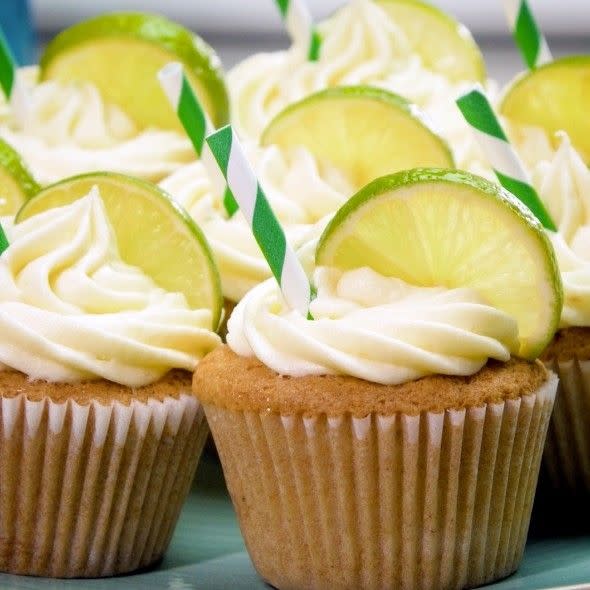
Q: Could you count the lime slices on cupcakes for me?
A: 7